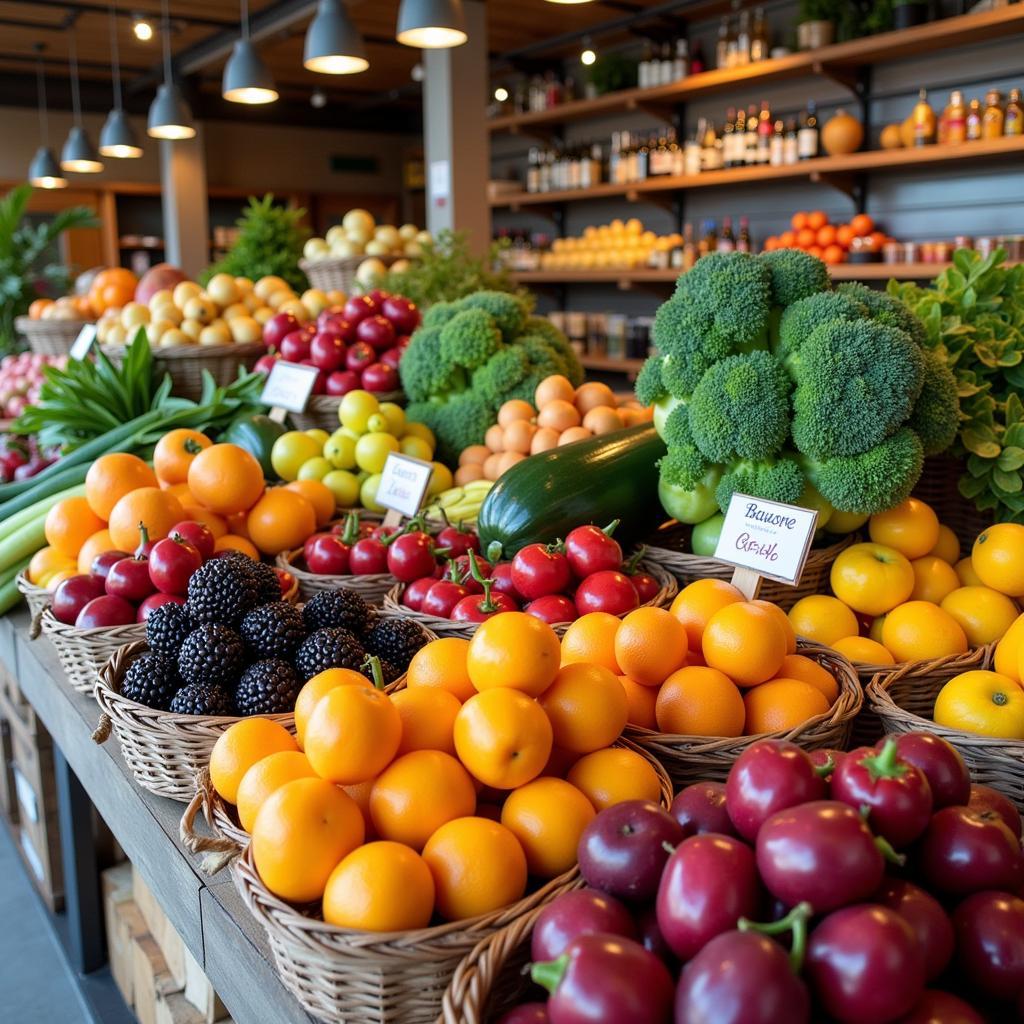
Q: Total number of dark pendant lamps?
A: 7